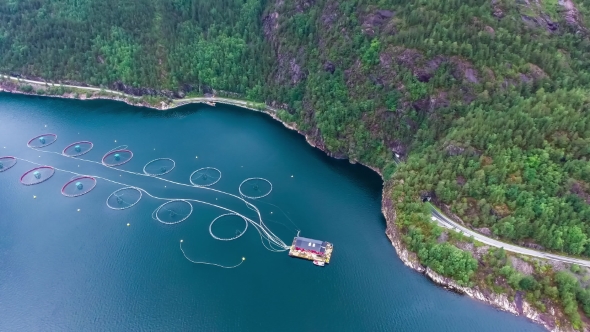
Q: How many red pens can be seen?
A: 6